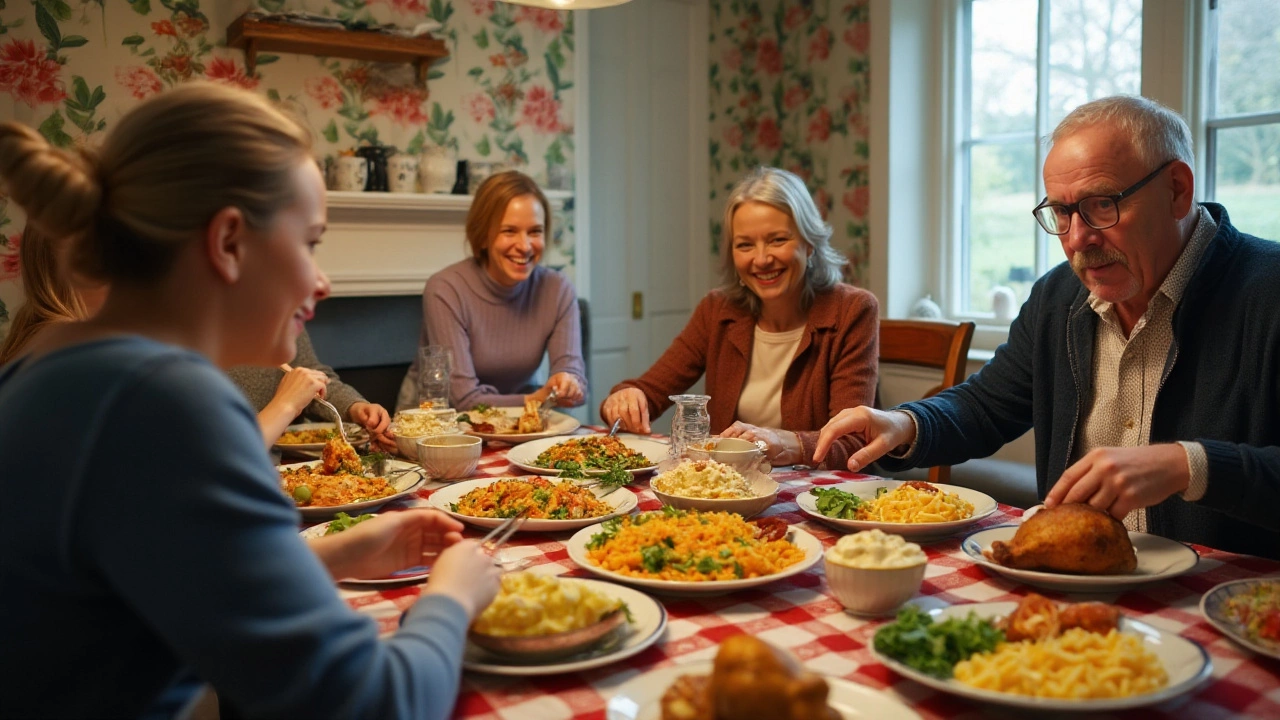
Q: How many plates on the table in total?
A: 13